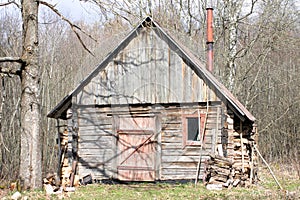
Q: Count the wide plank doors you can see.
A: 1